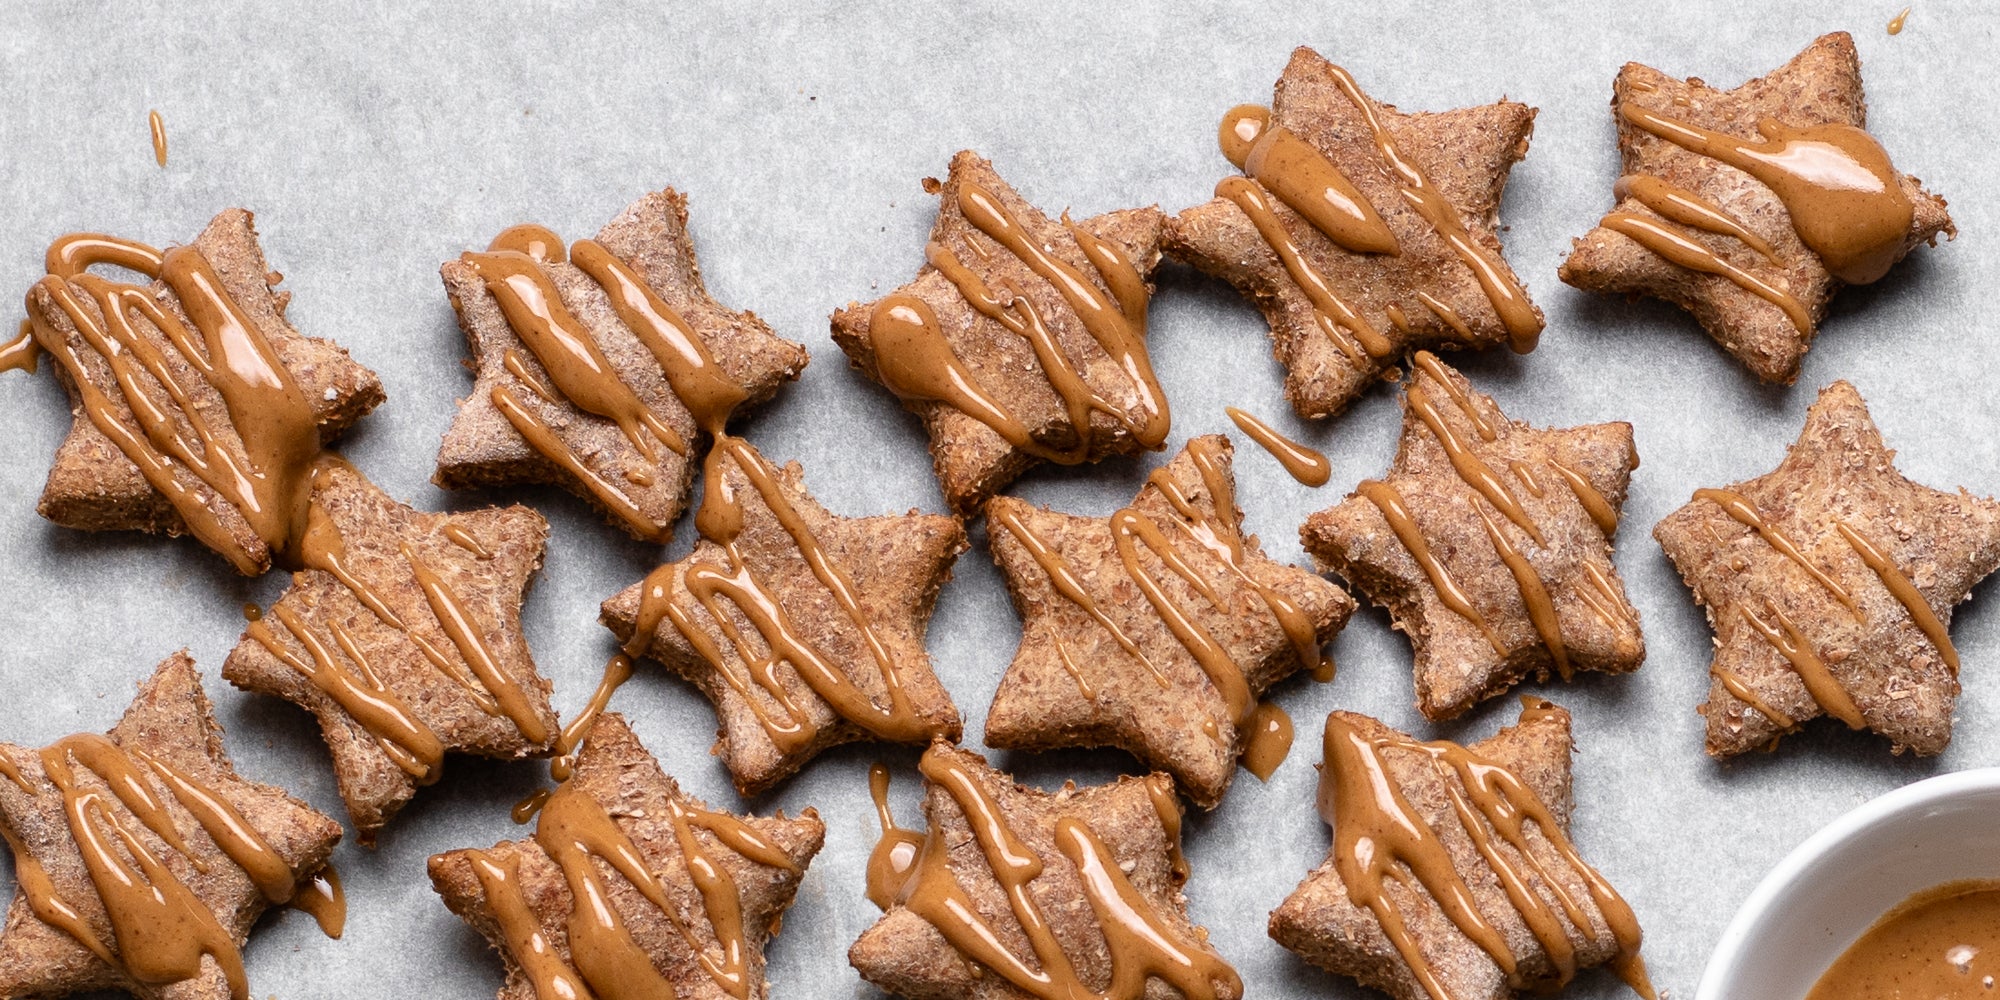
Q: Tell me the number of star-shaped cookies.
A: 14